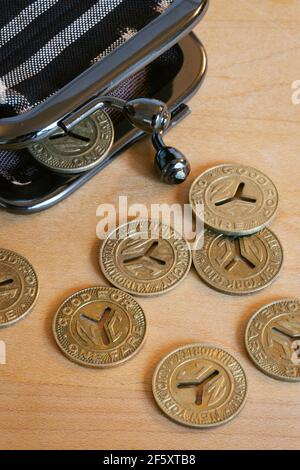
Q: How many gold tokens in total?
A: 8